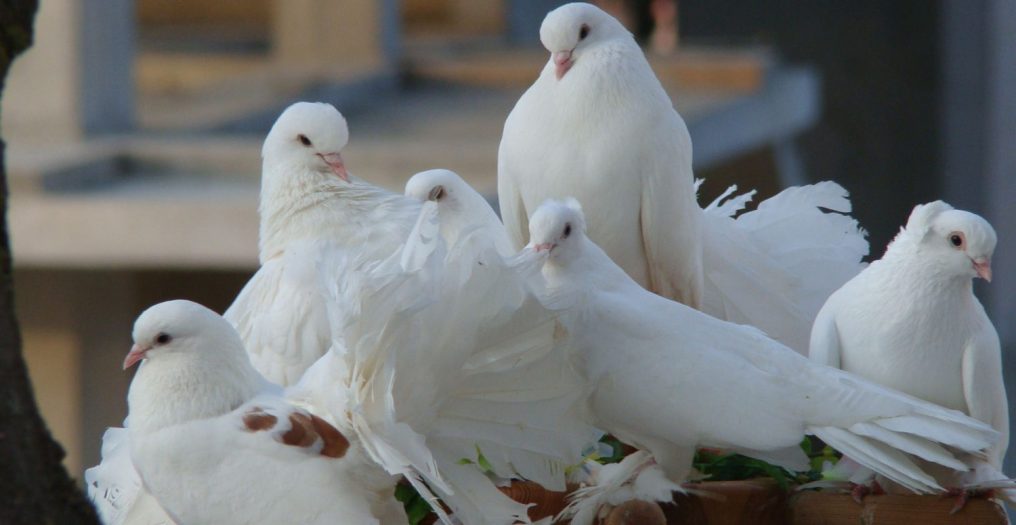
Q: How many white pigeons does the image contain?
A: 6